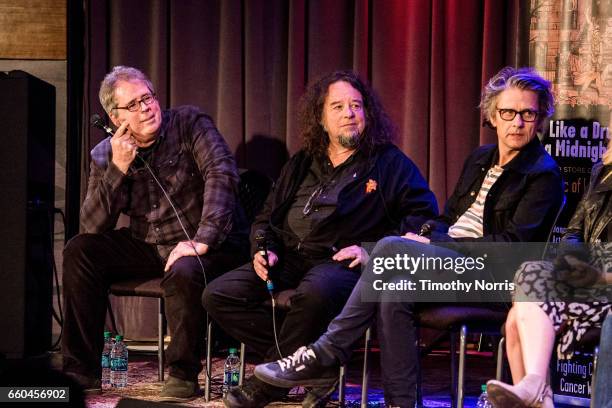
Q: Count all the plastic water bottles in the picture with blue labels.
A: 3